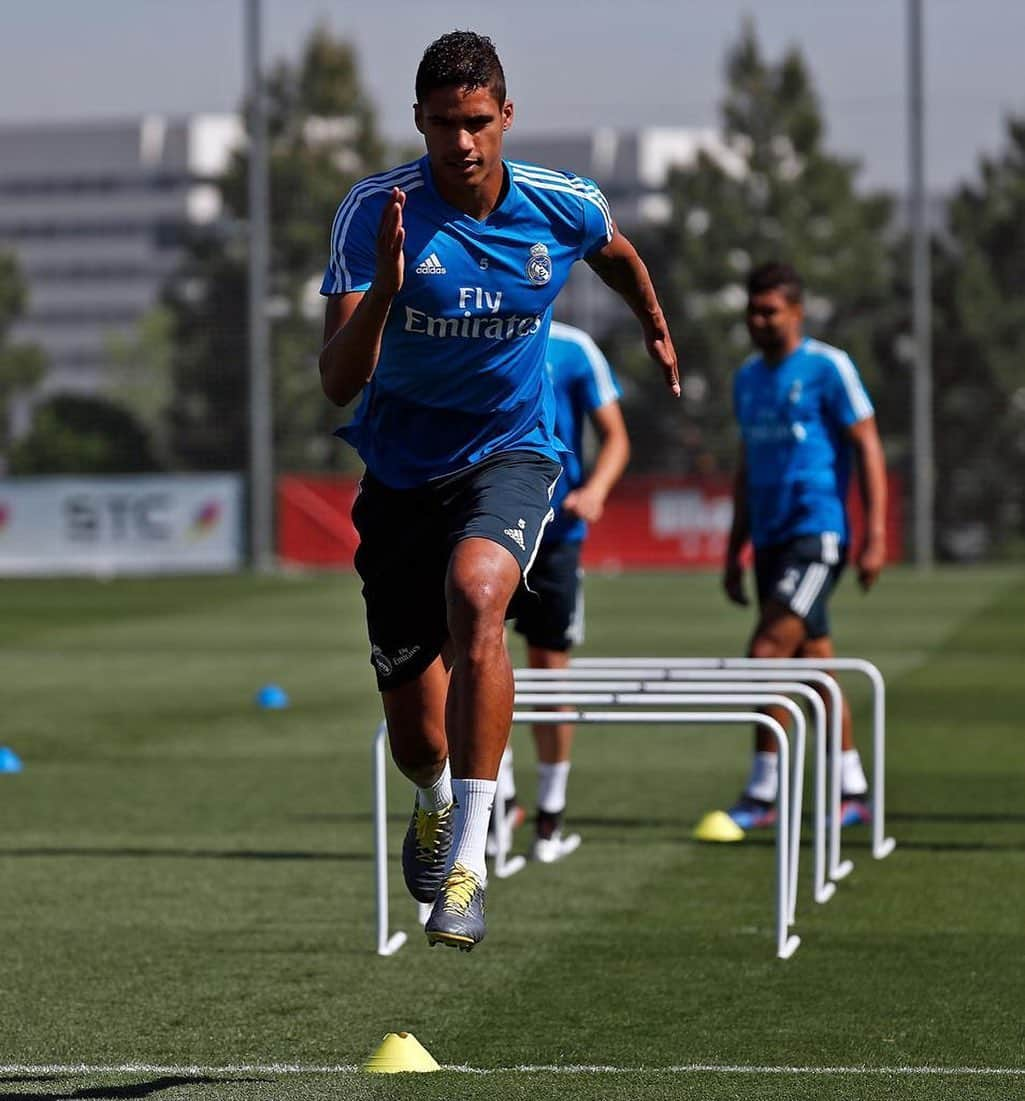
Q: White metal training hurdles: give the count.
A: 5